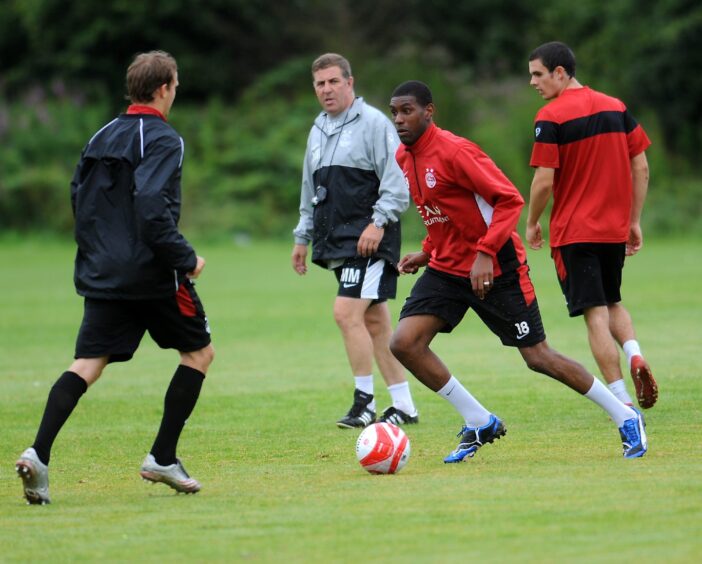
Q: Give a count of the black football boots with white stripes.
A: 2